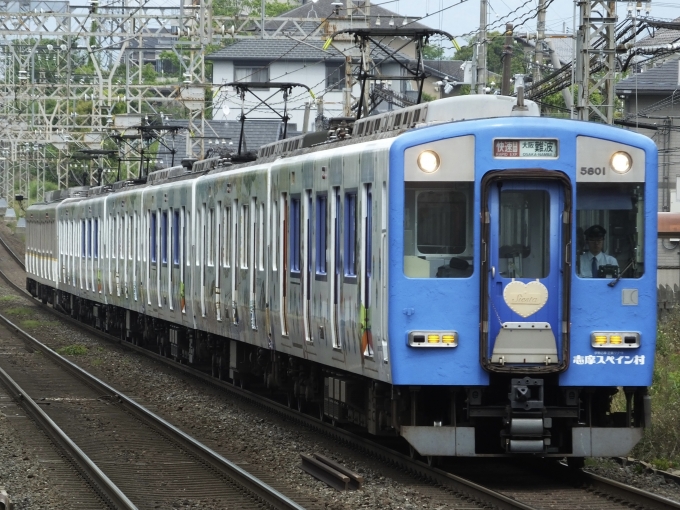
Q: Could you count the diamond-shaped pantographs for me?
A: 4